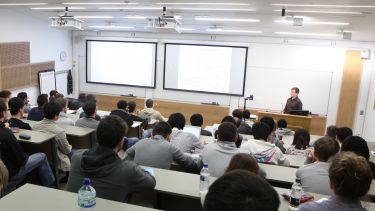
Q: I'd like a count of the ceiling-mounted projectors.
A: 2